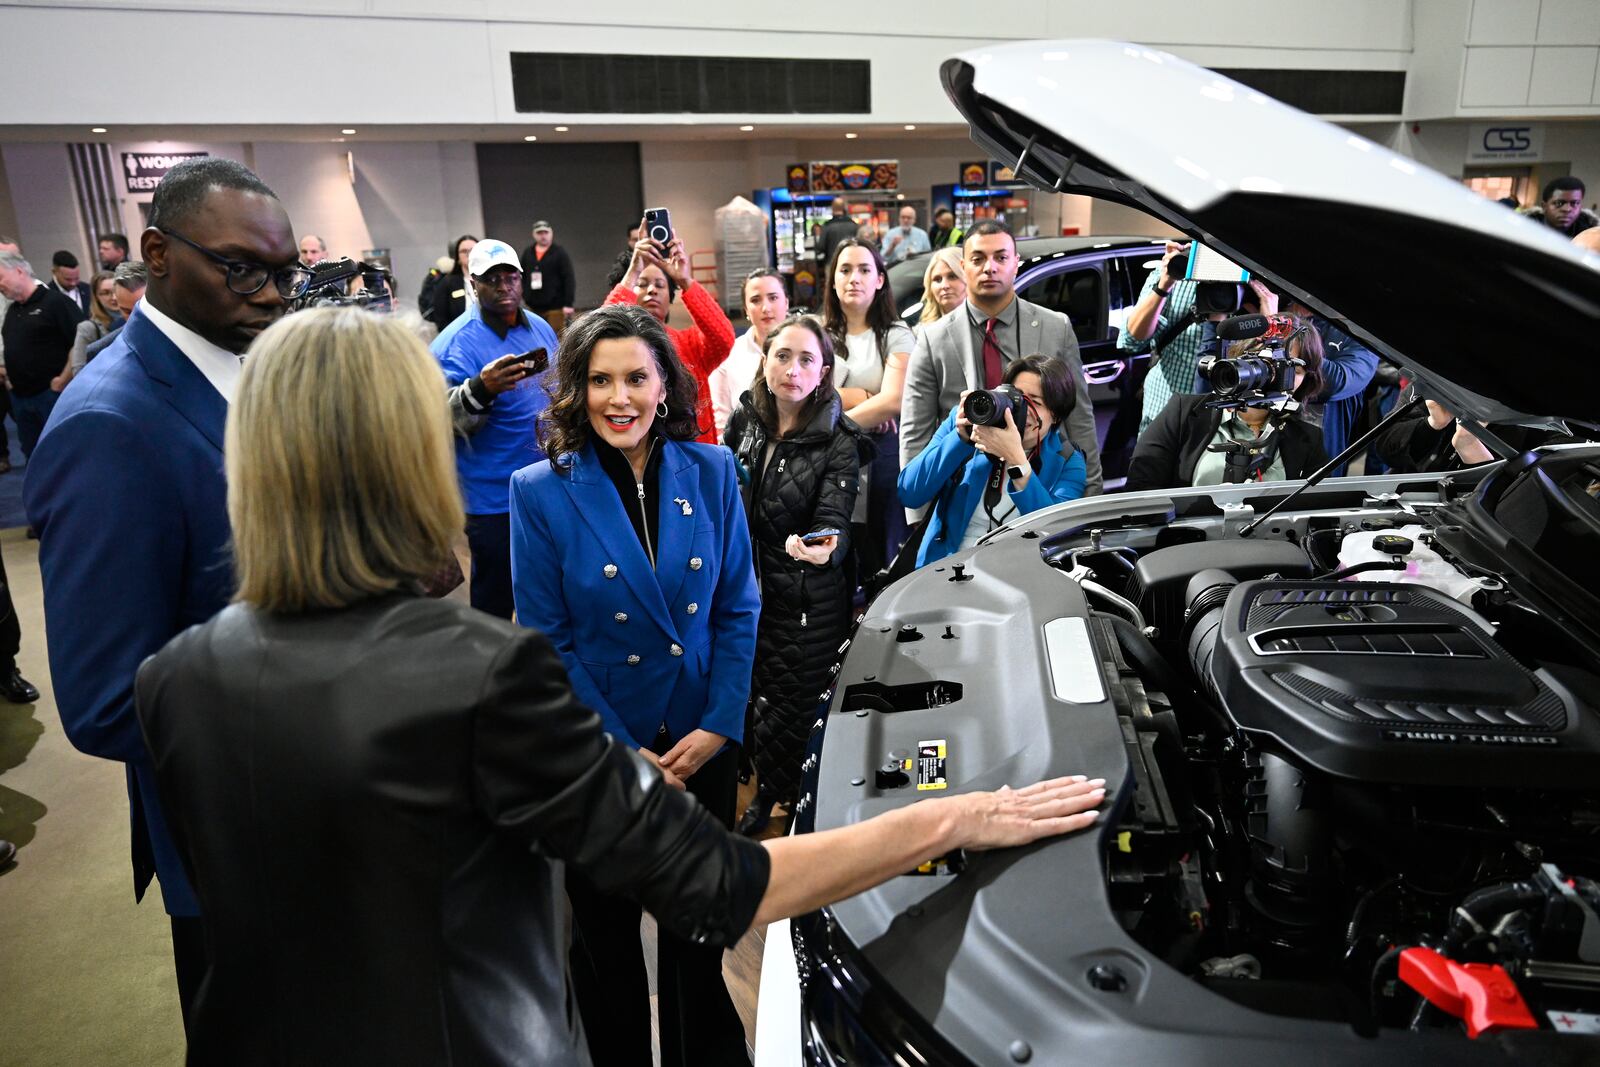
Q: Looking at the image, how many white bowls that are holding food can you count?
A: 0